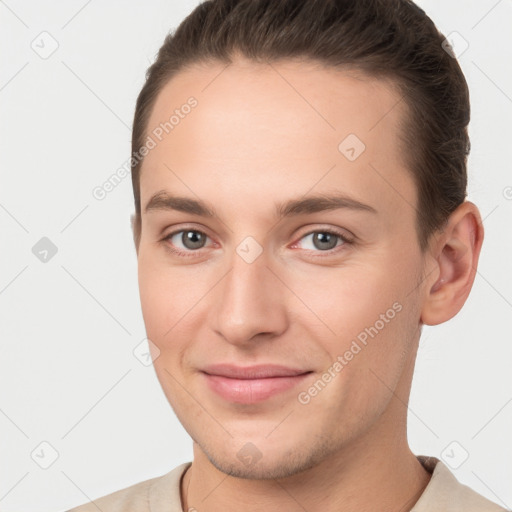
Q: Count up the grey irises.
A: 2